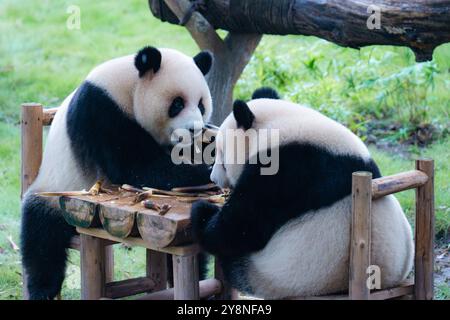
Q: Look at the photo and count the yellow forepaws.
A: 0